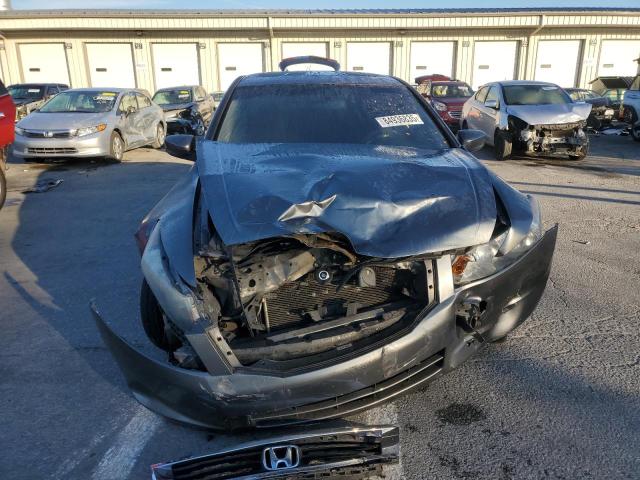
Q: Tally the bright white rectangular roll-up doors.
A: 10